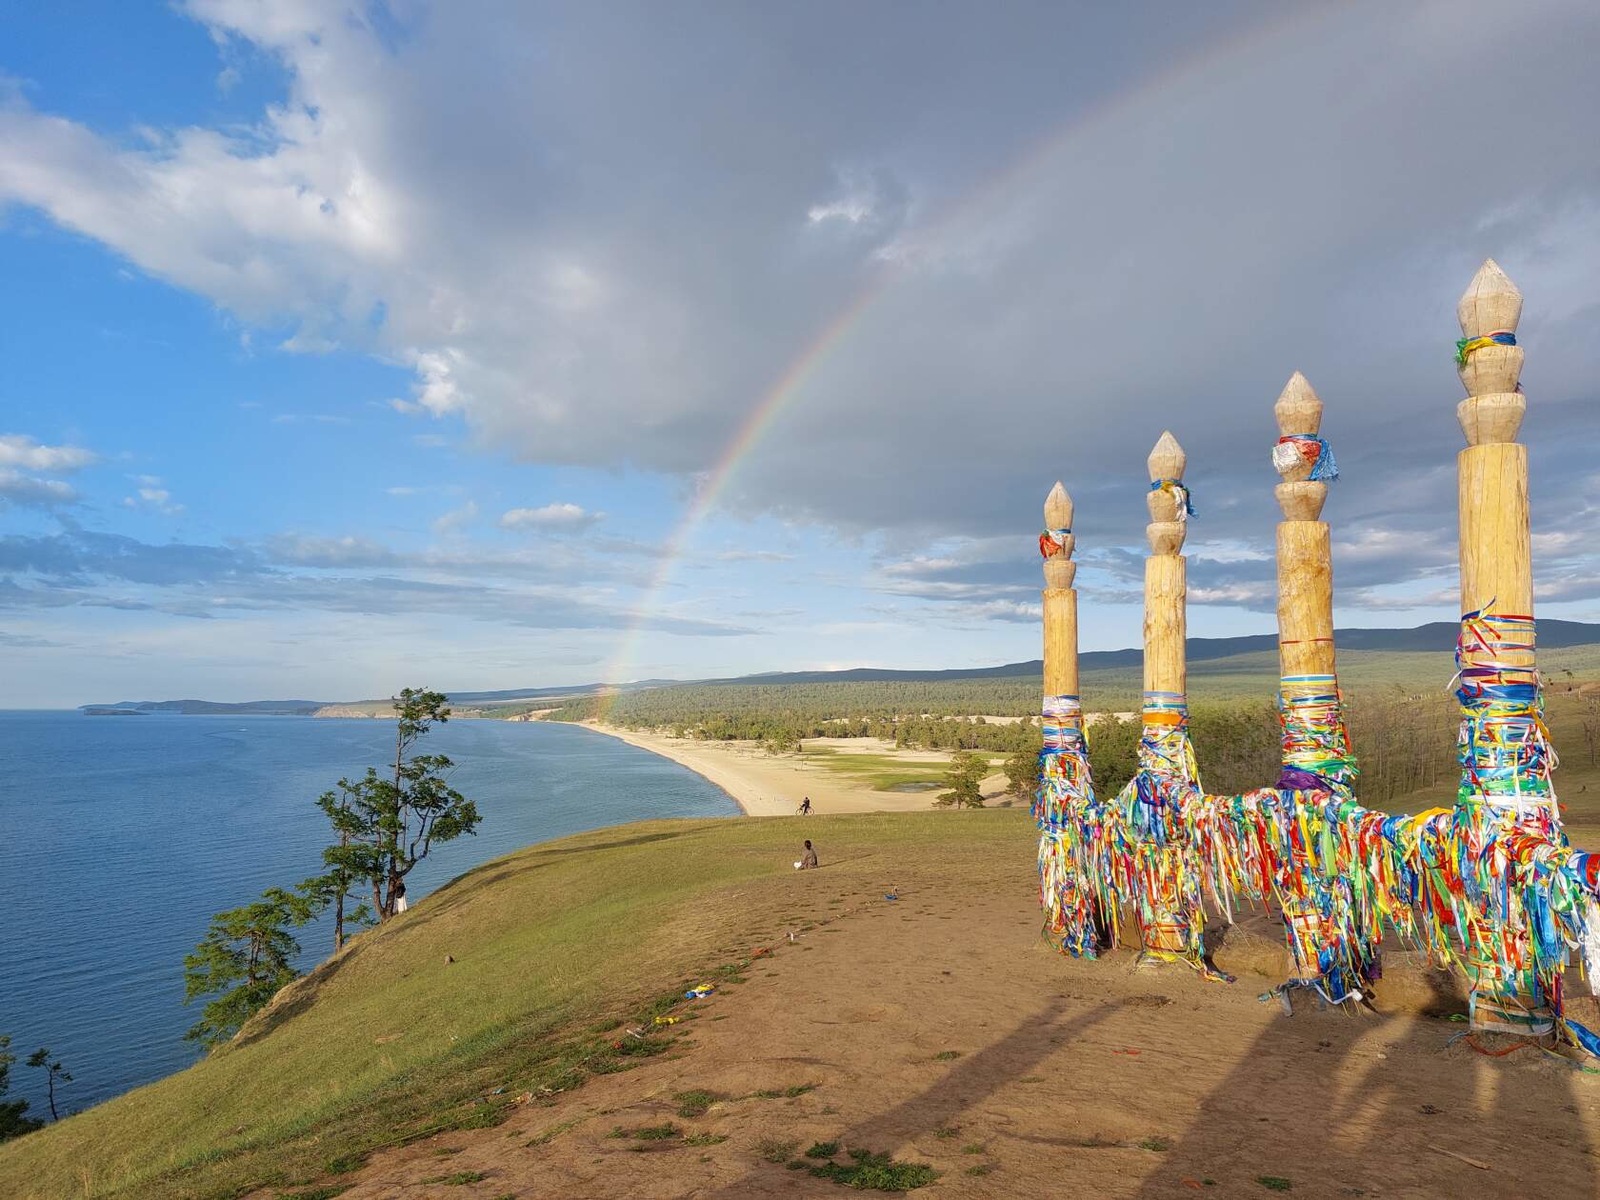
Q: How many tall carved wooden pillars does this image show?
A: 4